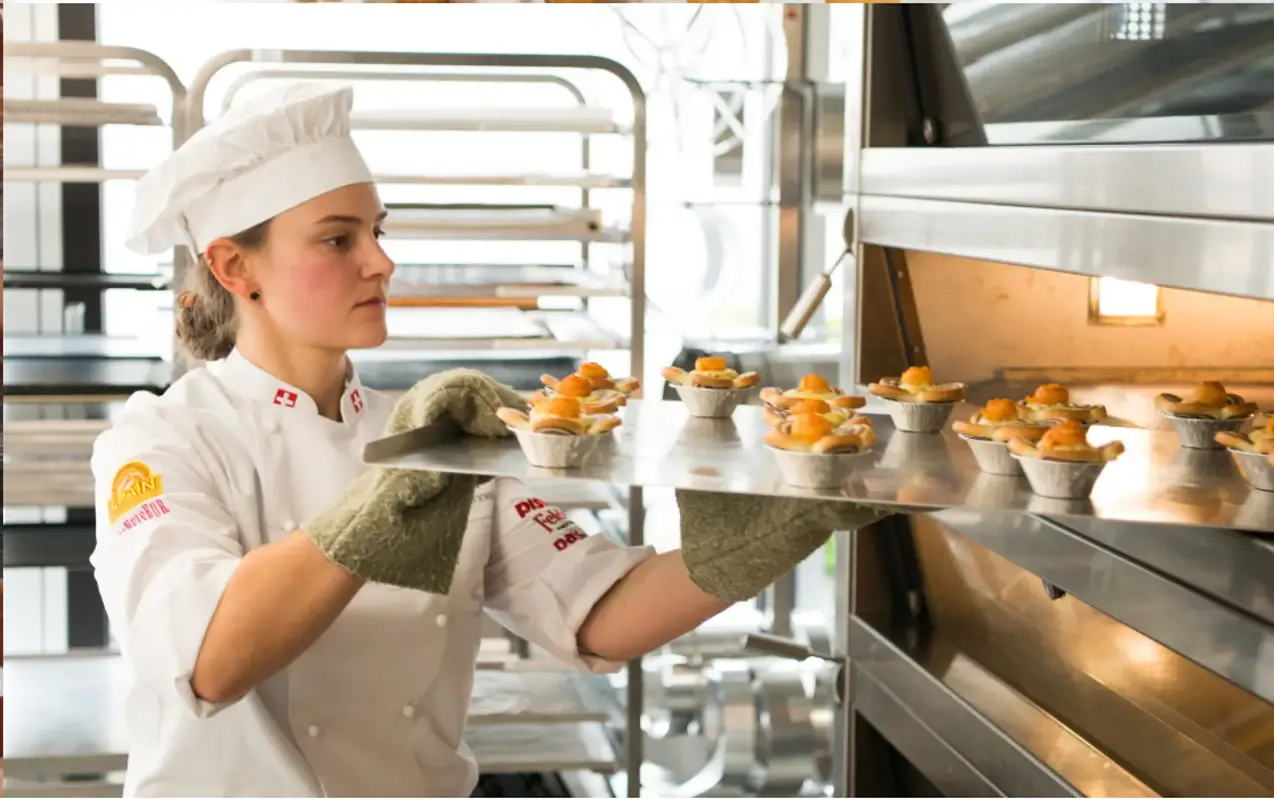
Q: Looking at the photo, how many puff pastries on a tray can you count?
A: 13